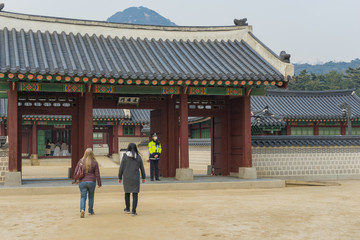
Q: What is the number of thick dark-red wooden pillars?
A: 4